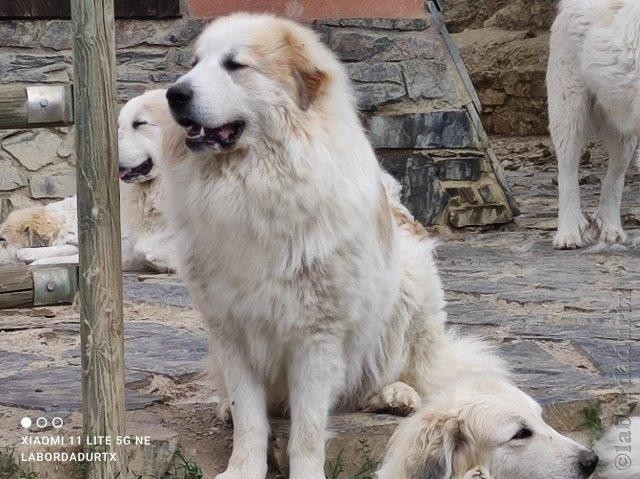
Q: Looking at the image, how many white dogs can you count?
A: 5